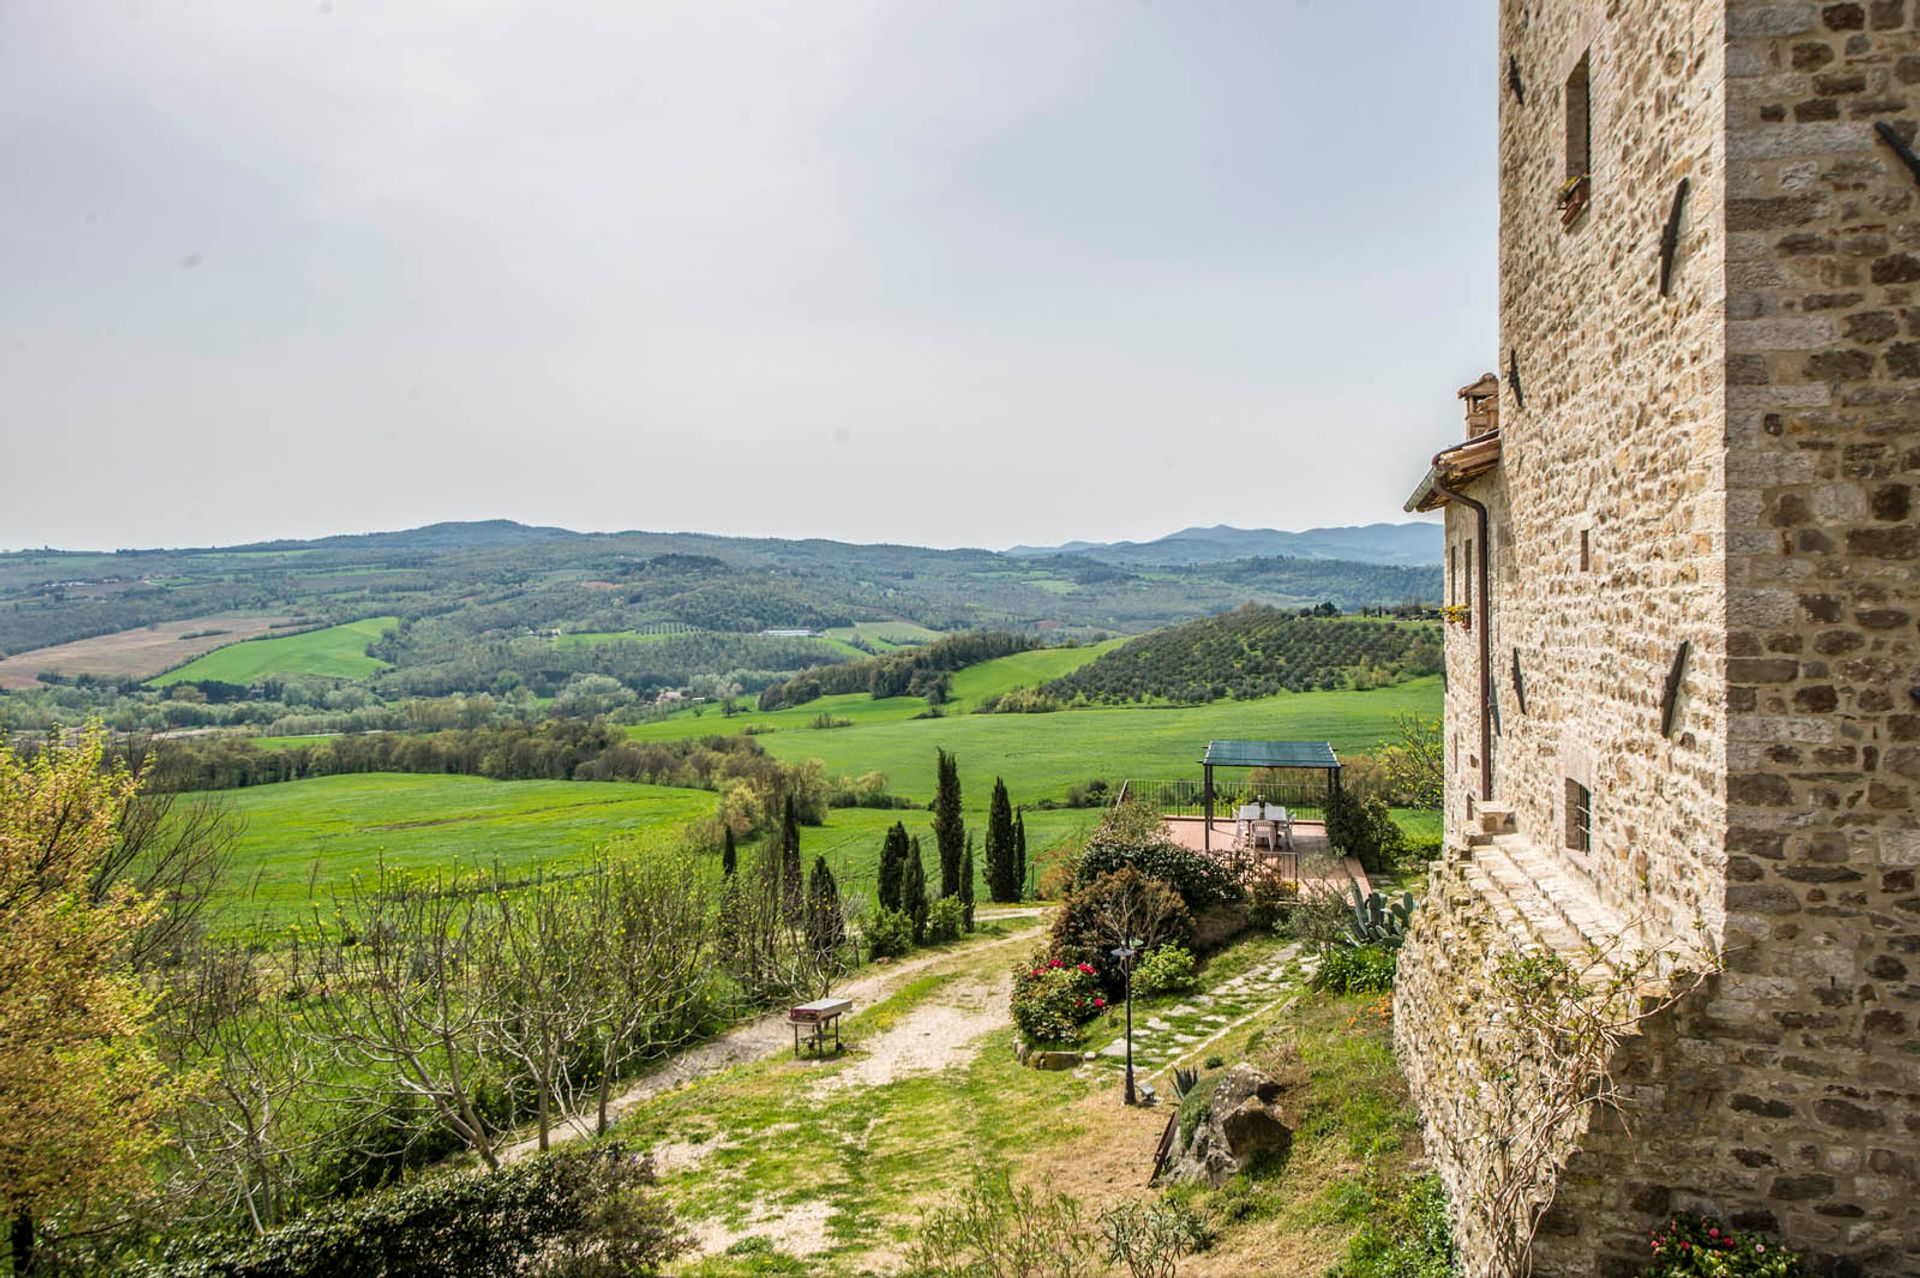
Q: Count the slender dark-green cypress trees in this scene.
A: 9